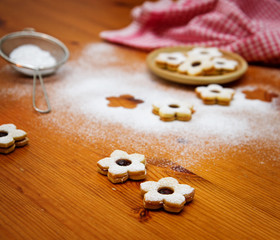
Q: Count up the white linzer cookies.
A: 9